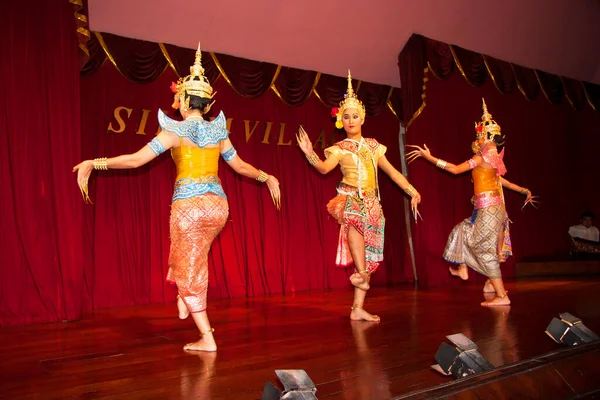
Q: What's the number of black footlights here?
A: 3